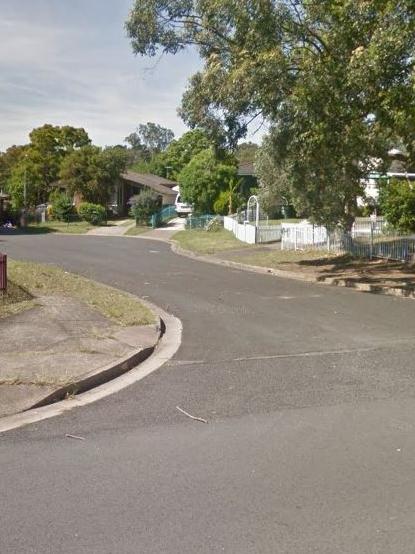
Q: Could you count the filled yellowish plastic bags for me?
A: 0